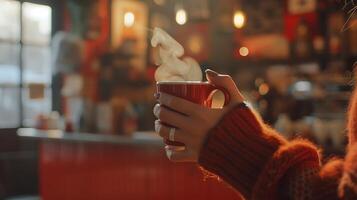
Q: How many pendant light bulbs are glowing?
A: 3